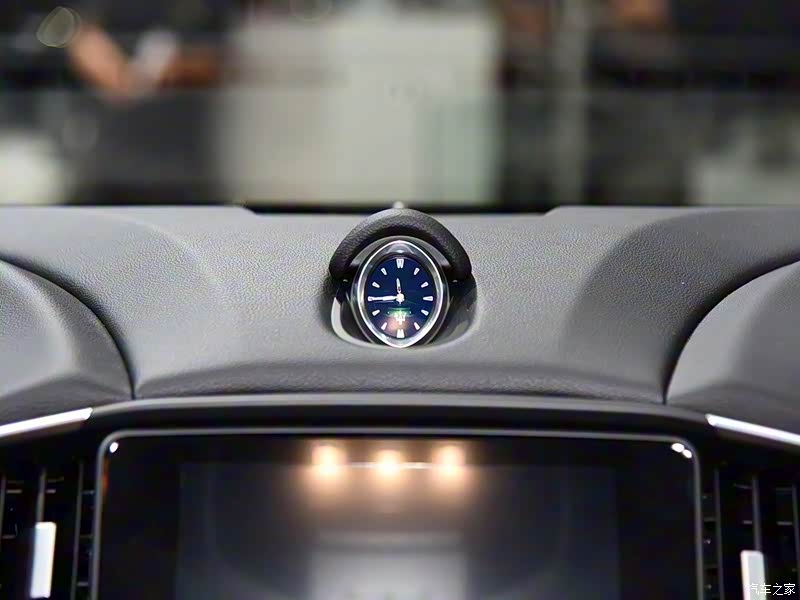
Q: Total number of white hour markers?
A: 12